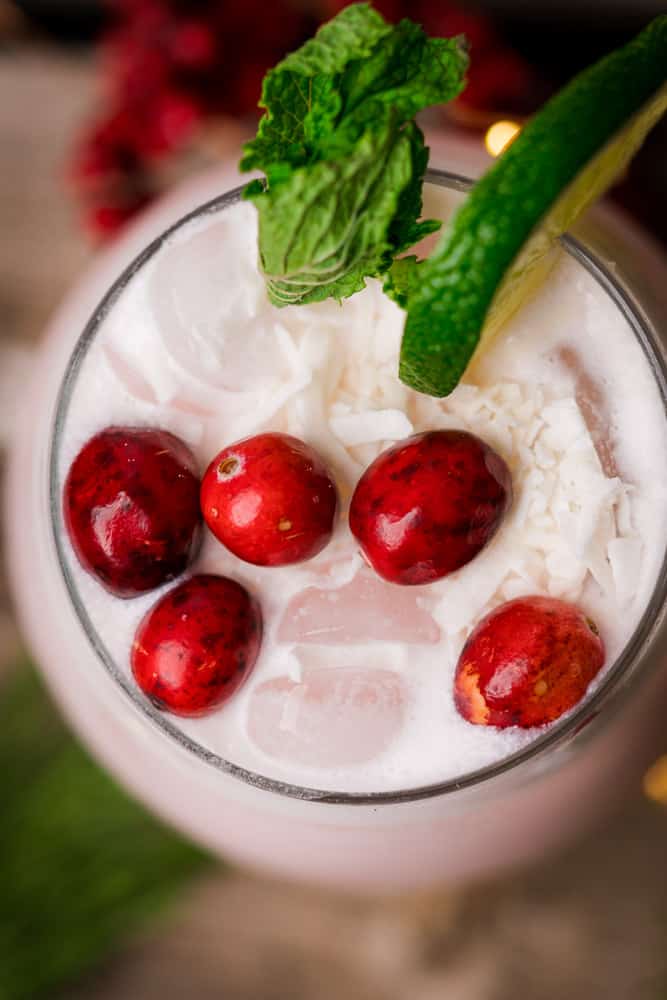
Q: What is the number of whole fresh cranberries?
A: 5